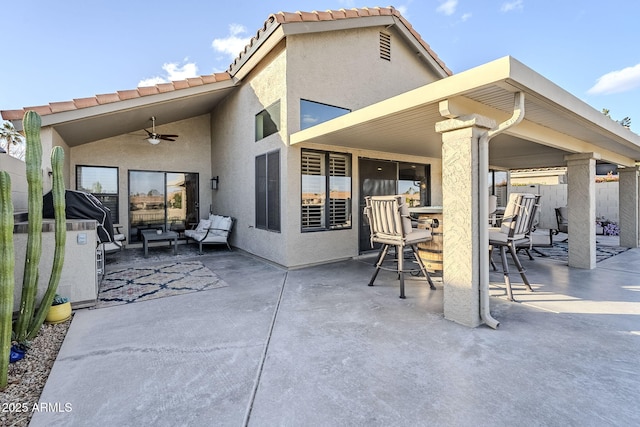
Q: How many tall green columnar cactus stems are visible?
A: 3